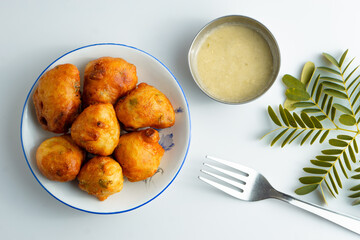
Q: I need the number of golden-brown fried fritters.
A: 7